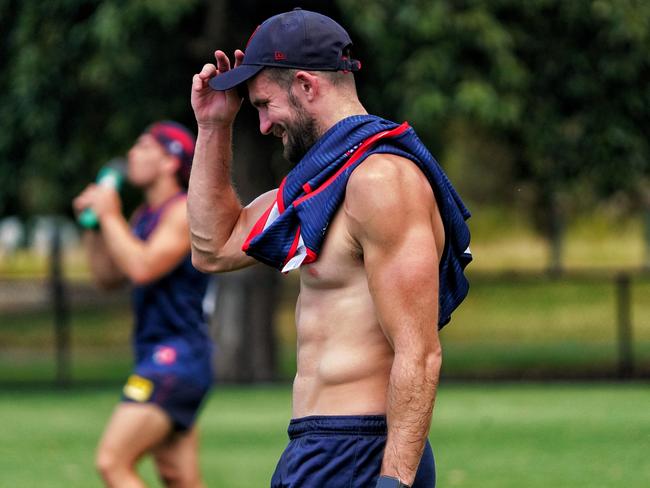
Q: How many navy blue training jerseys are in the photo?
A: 2